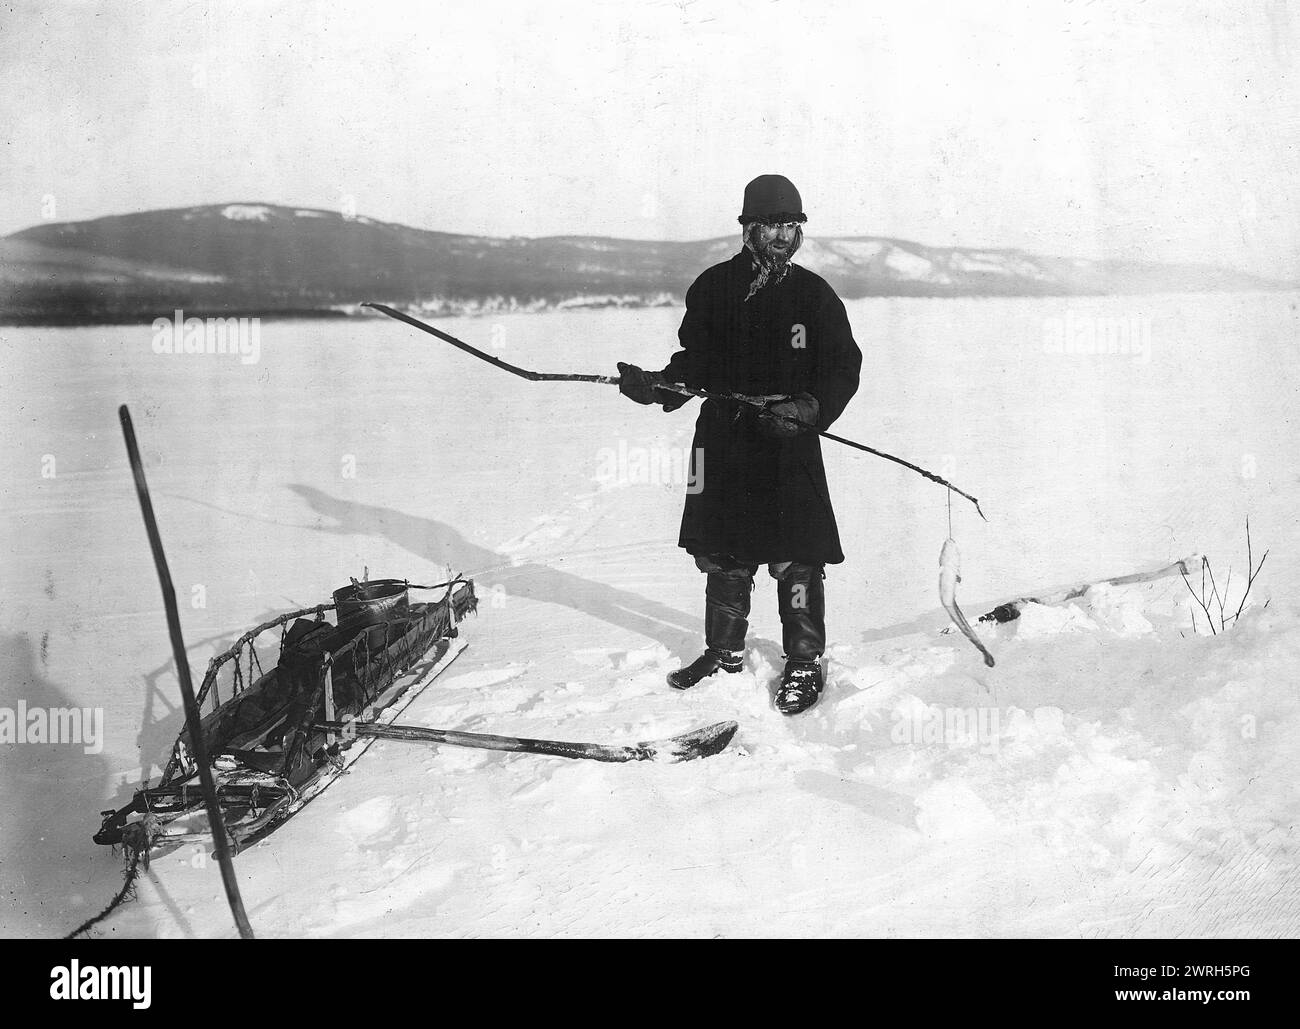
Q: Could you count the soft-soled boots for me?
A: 2